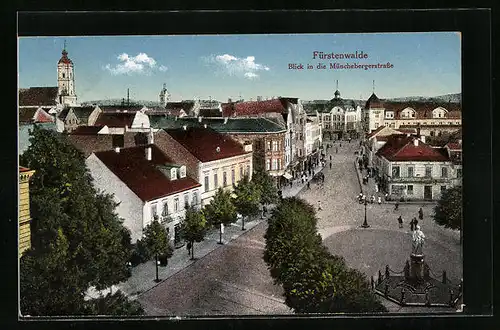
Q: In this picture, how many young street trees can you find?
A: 5